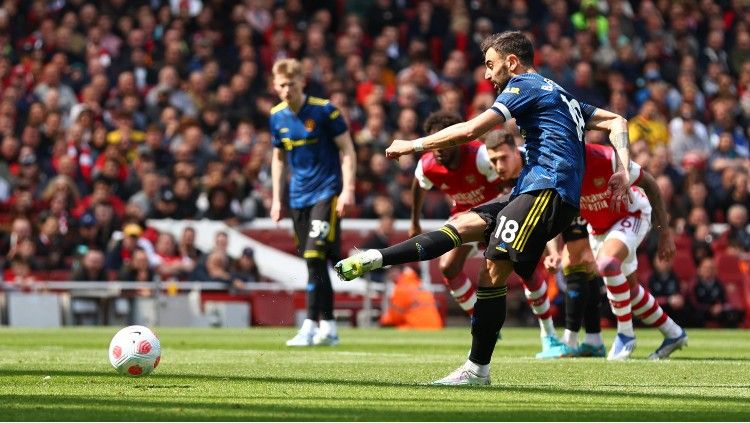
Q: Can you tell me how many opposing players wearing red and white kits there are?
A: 2